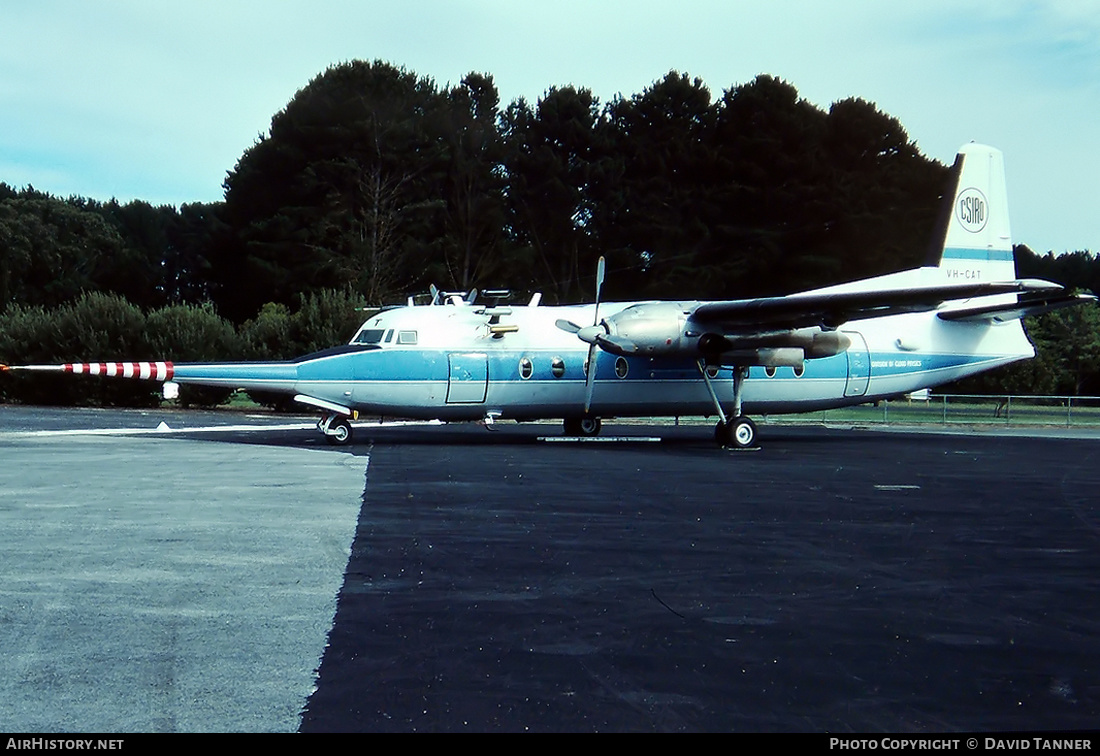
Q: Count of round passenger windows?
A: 7